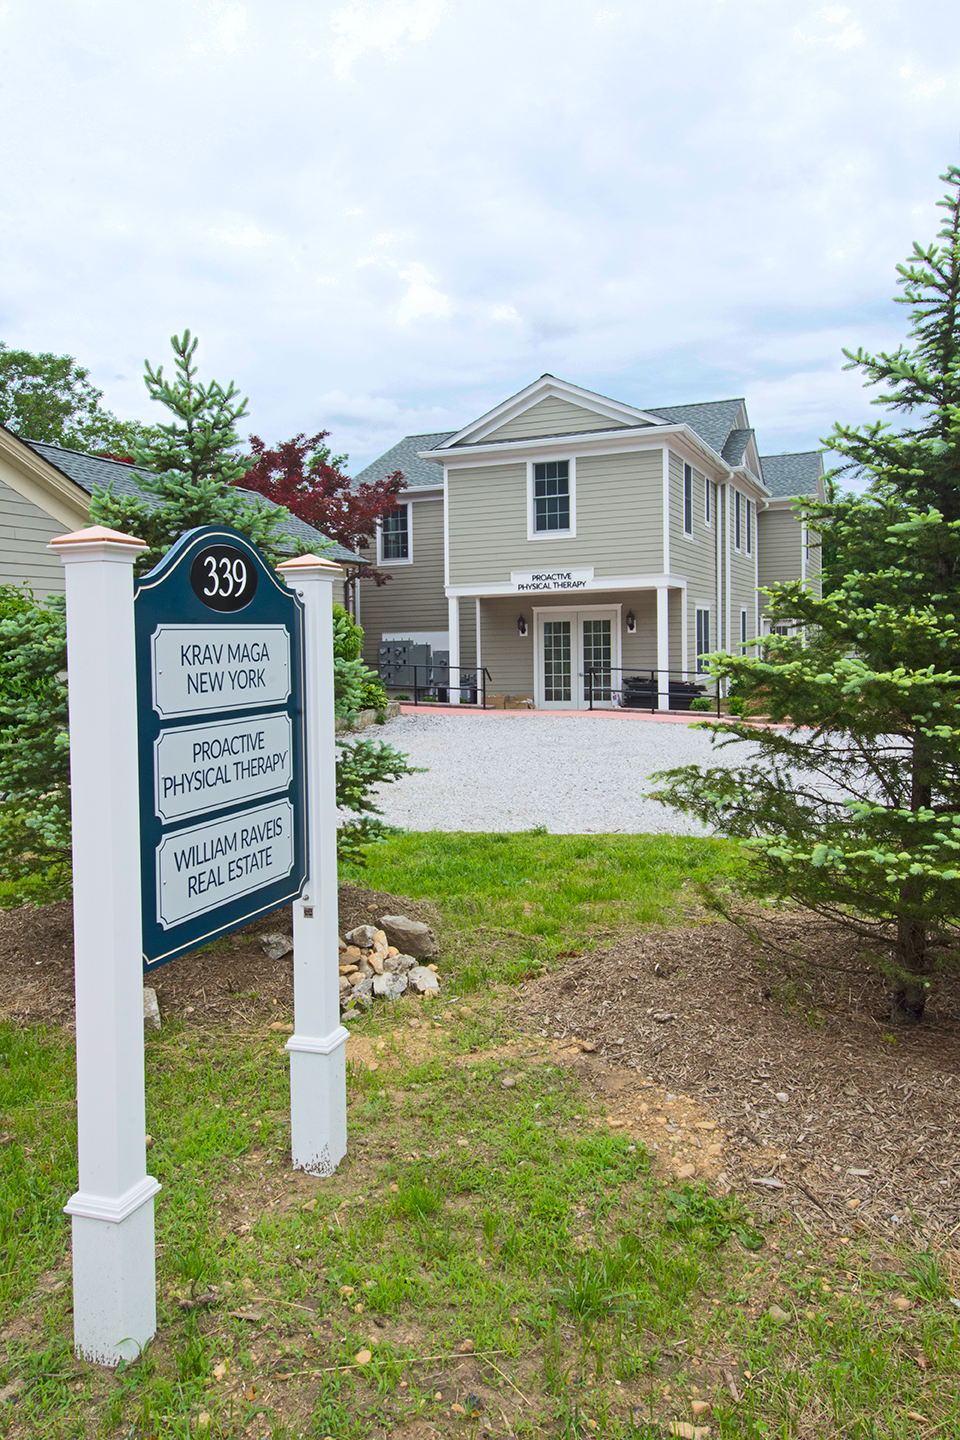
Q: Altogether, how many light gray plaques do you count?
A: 3